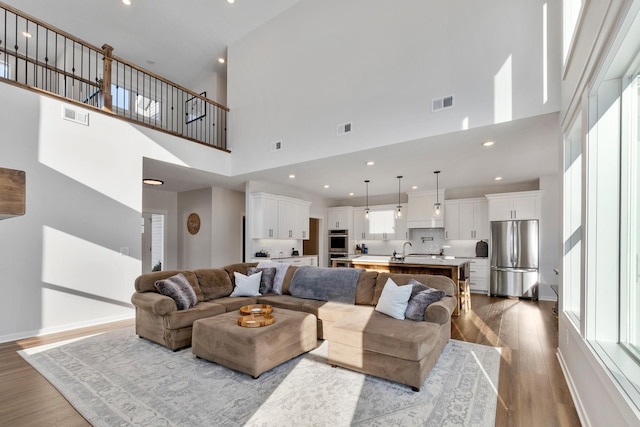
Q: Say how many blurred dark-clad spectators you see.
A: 0